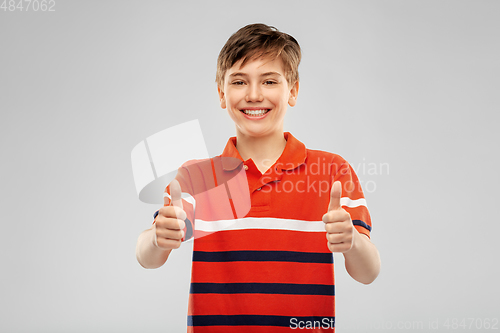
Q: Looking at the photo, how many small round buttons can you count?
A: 2